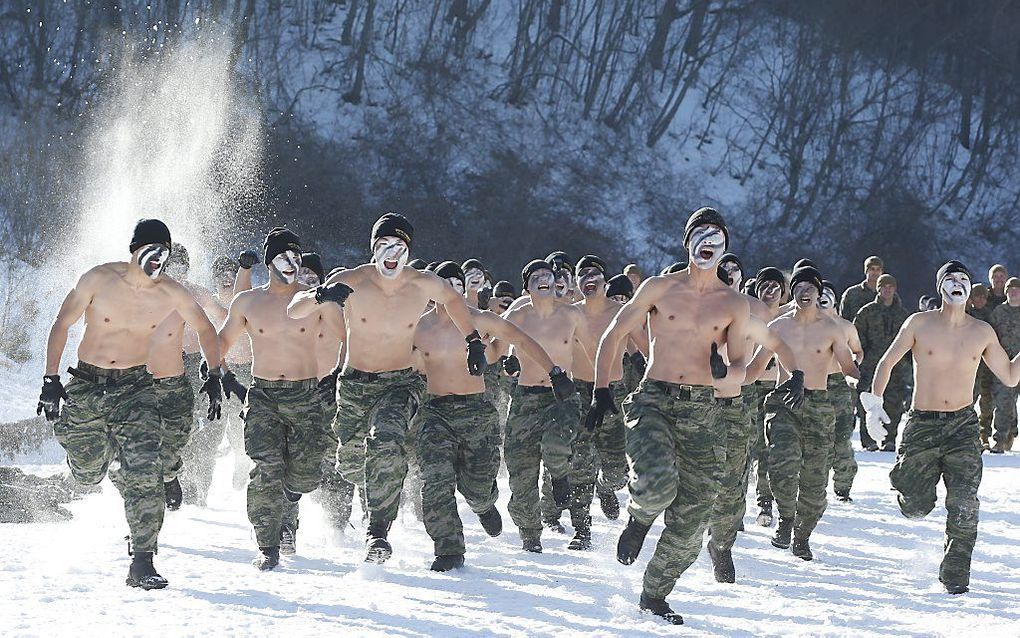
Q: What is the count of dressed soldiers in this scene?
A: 5